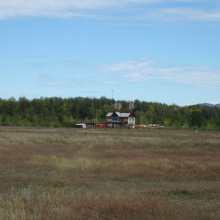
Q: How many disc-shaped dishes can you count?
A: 2